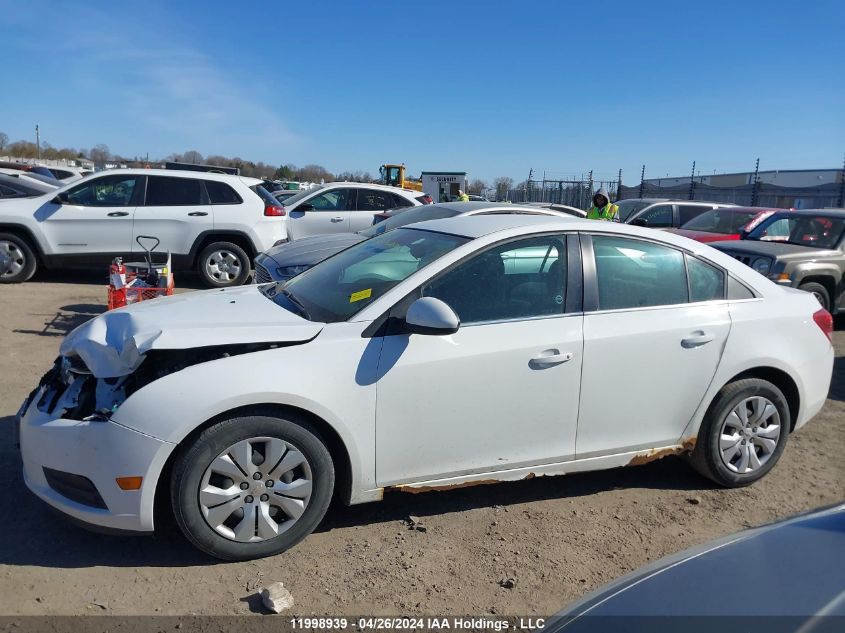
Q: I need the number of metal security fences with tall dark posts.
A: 1